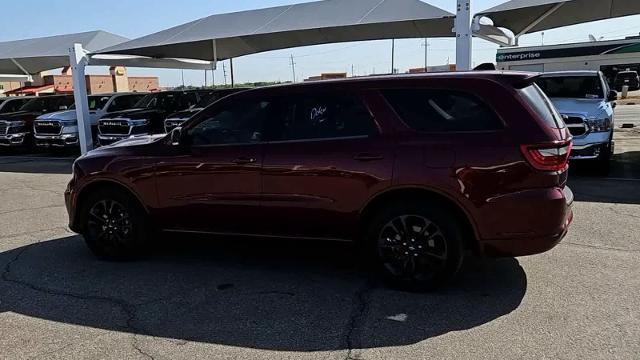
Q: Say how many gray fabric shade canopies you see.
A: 3